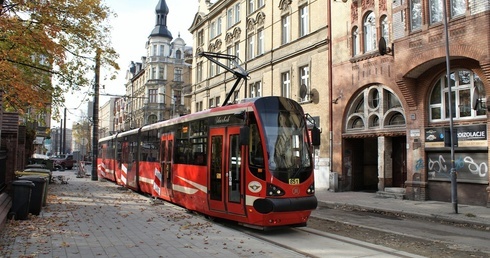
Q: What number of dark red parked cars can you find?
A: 1